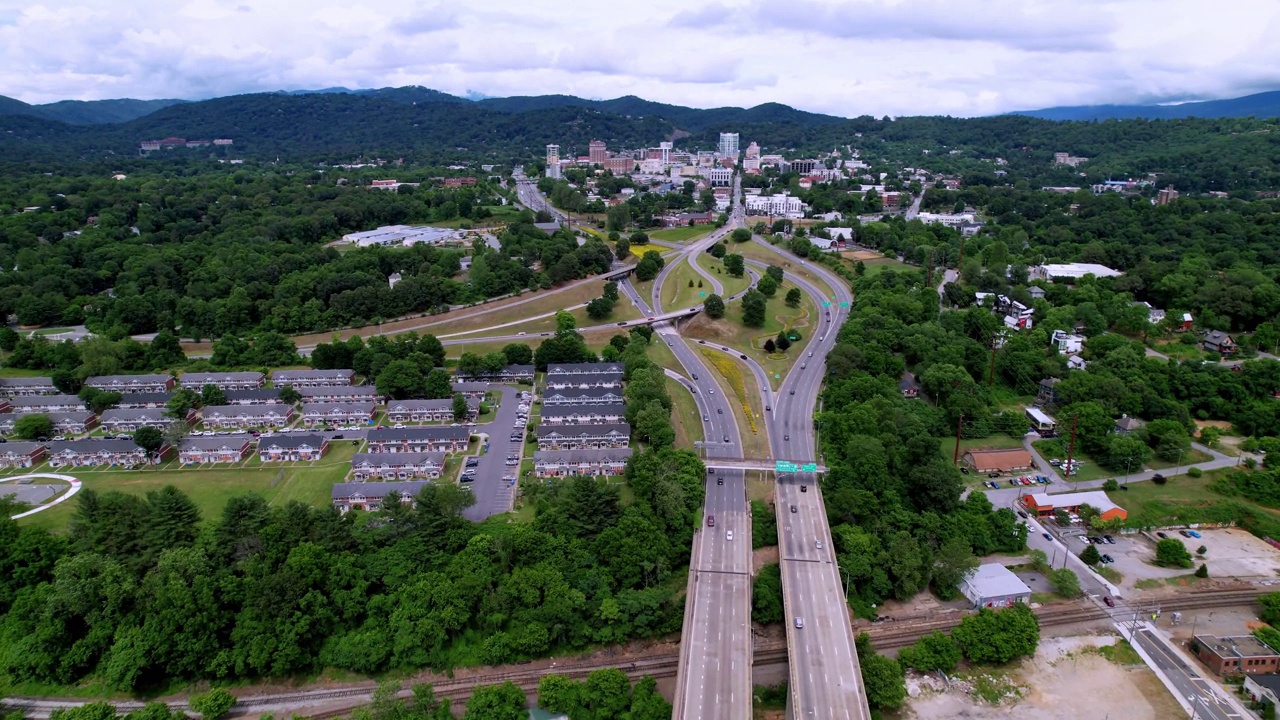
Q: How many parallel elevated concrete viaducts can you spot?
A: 2